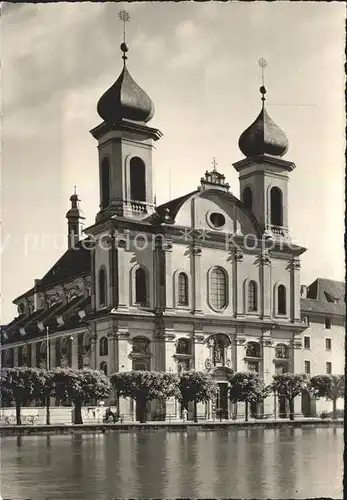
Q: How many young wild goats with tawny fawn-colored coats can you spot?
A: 0